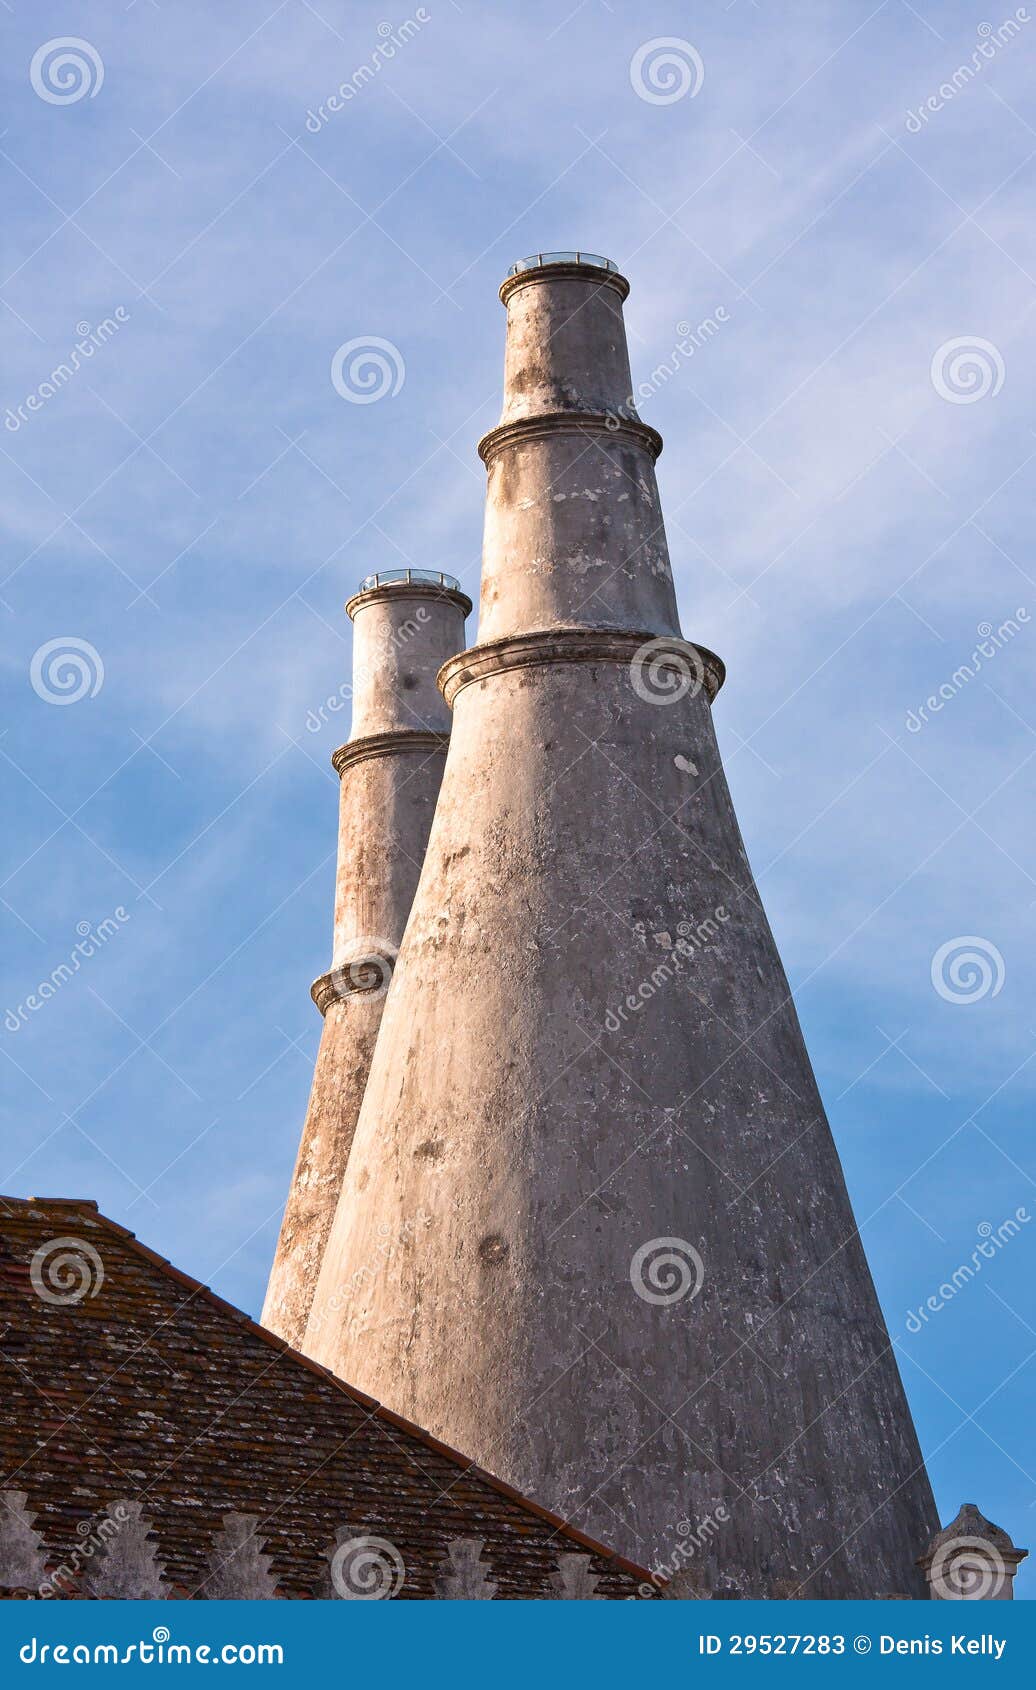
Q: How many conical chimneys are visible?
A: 2